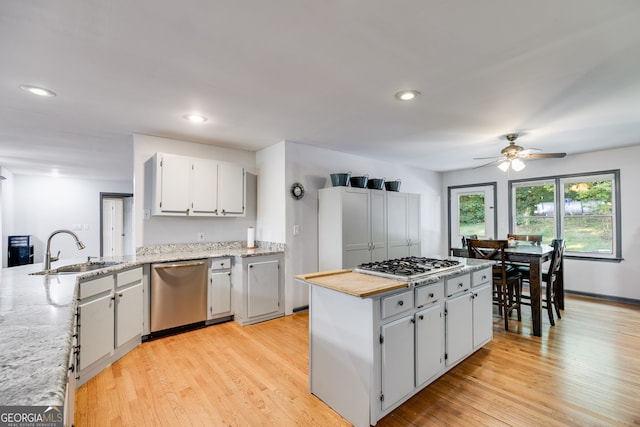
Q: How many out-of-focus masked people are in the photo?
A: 0